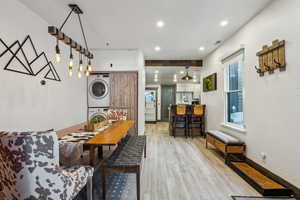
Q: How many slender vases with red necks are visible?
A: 0